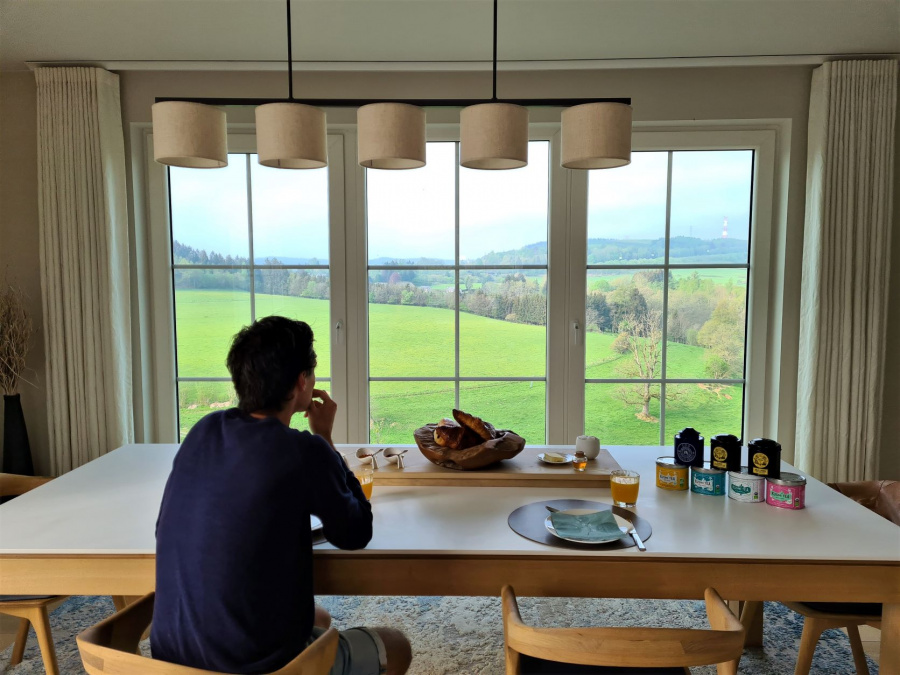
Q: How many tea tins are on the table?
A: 7